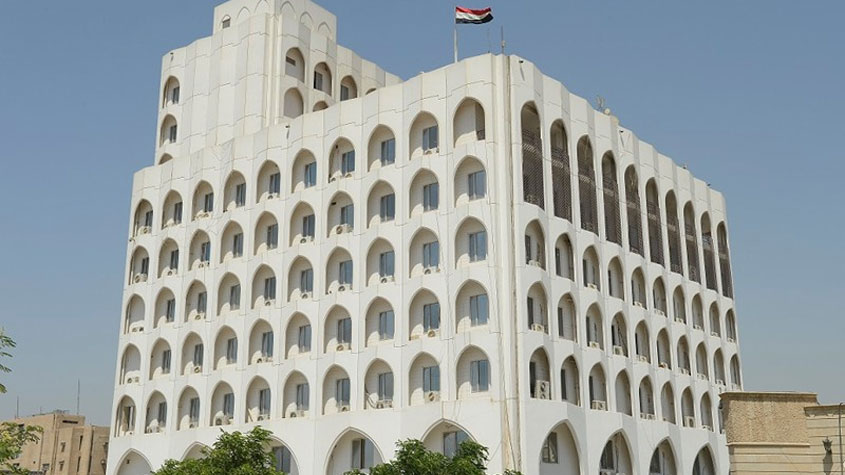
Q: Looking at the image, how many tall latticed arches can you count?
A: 10